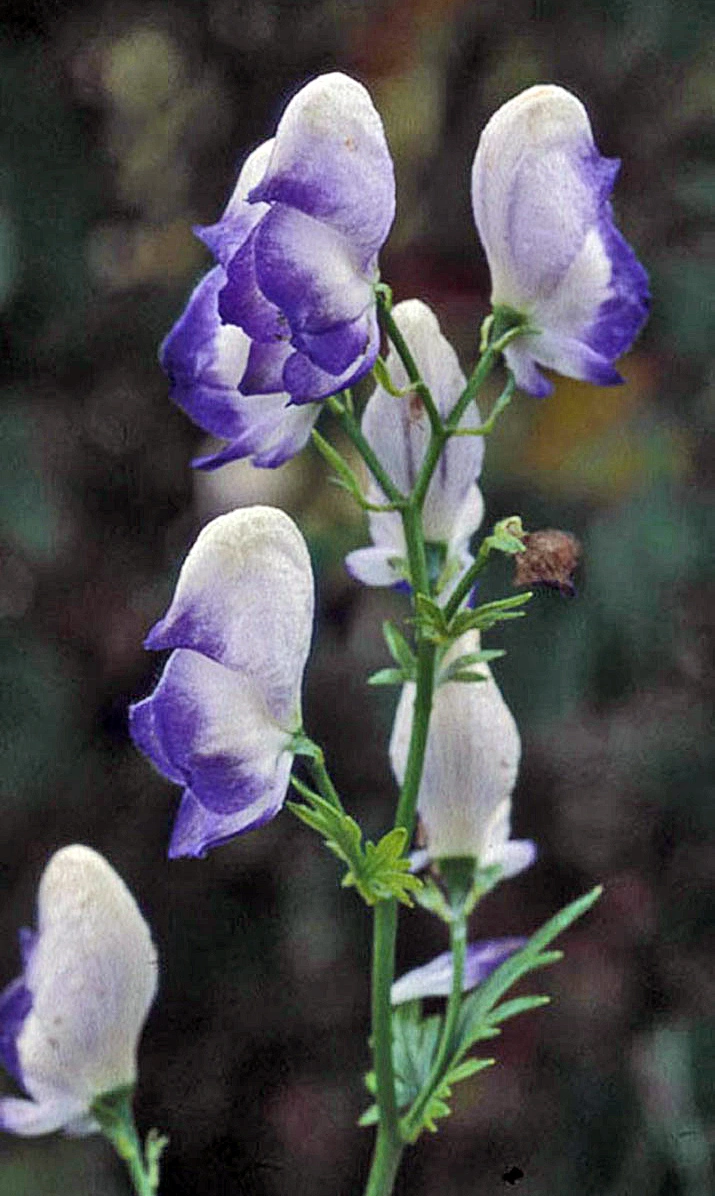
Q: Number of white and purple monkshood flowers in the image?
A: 7